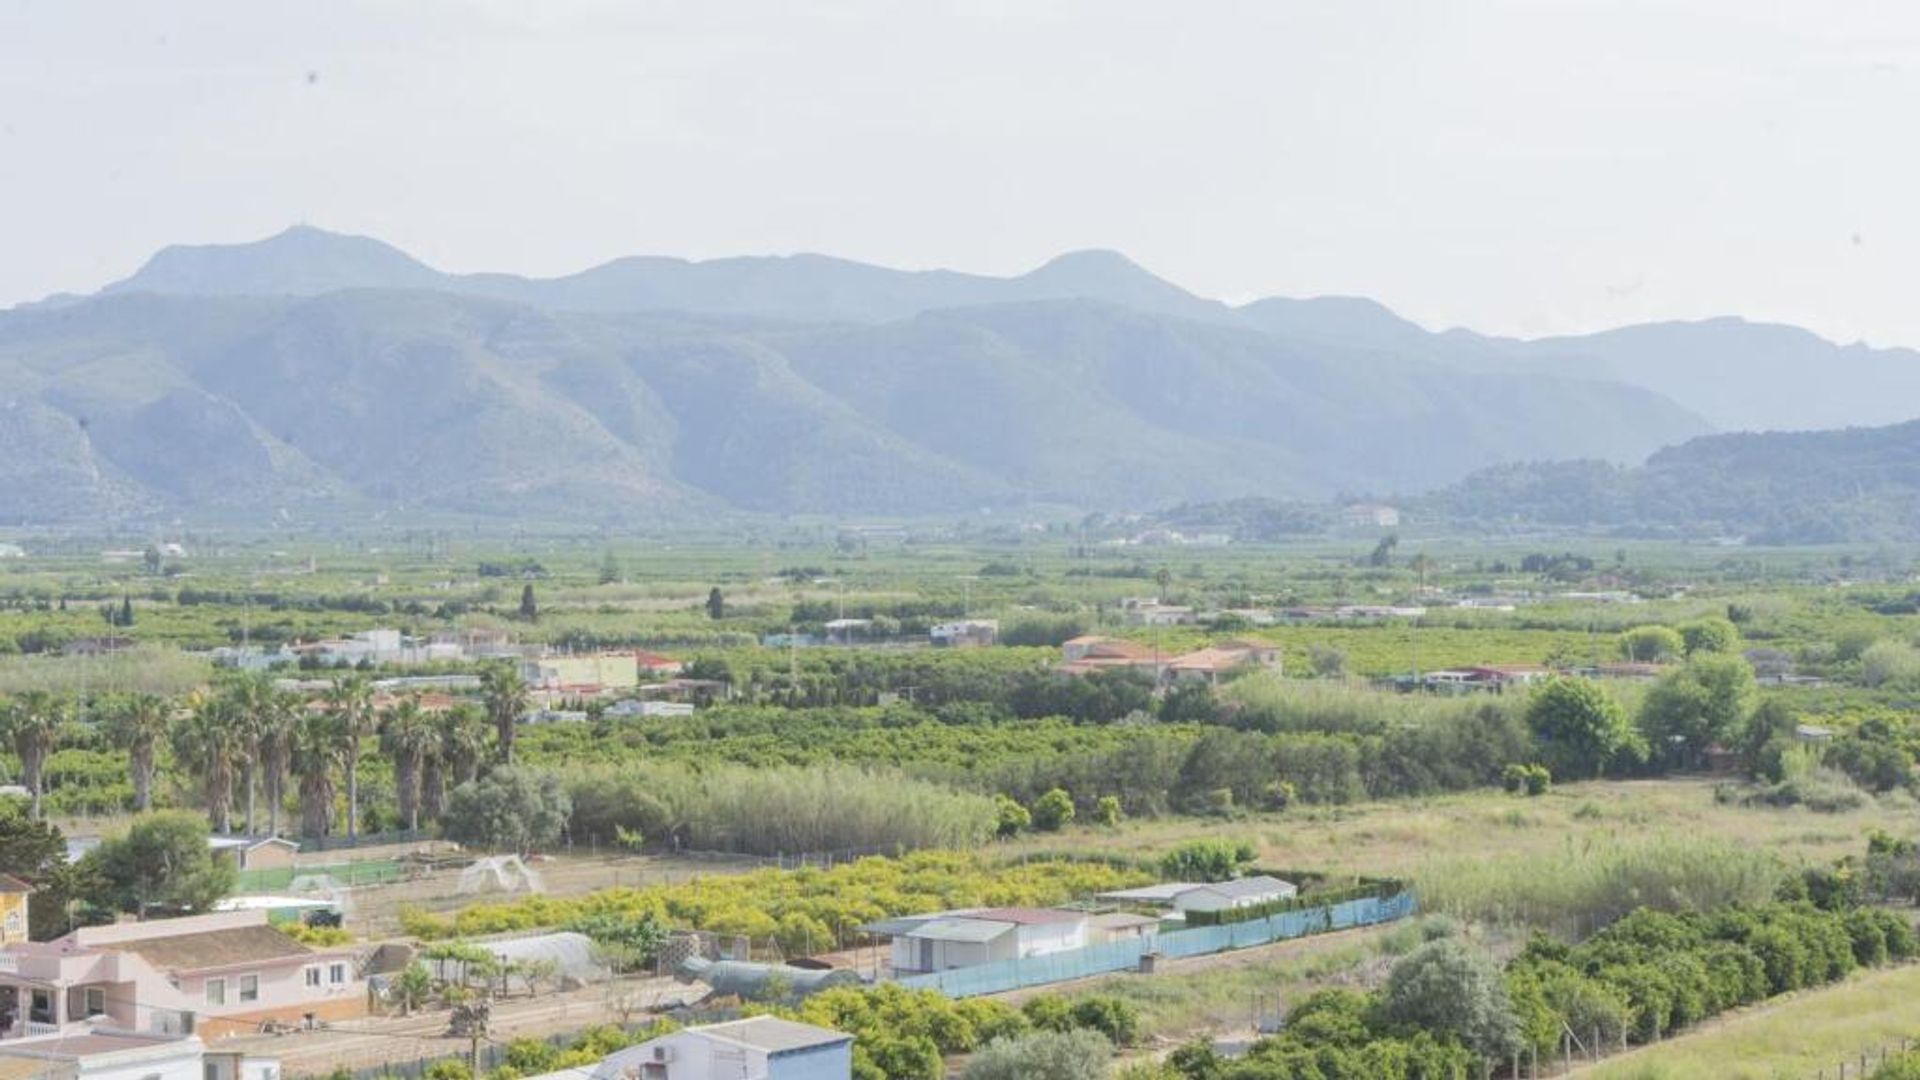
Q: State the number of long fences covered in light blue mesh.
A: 1